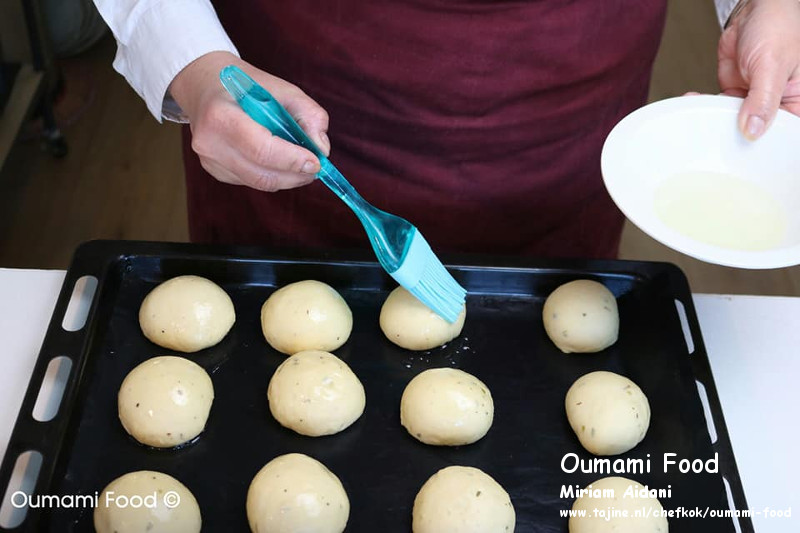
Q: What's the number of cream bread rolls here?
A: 12